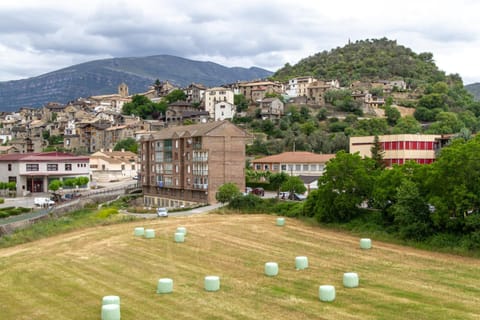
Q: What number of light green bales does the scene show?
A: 14